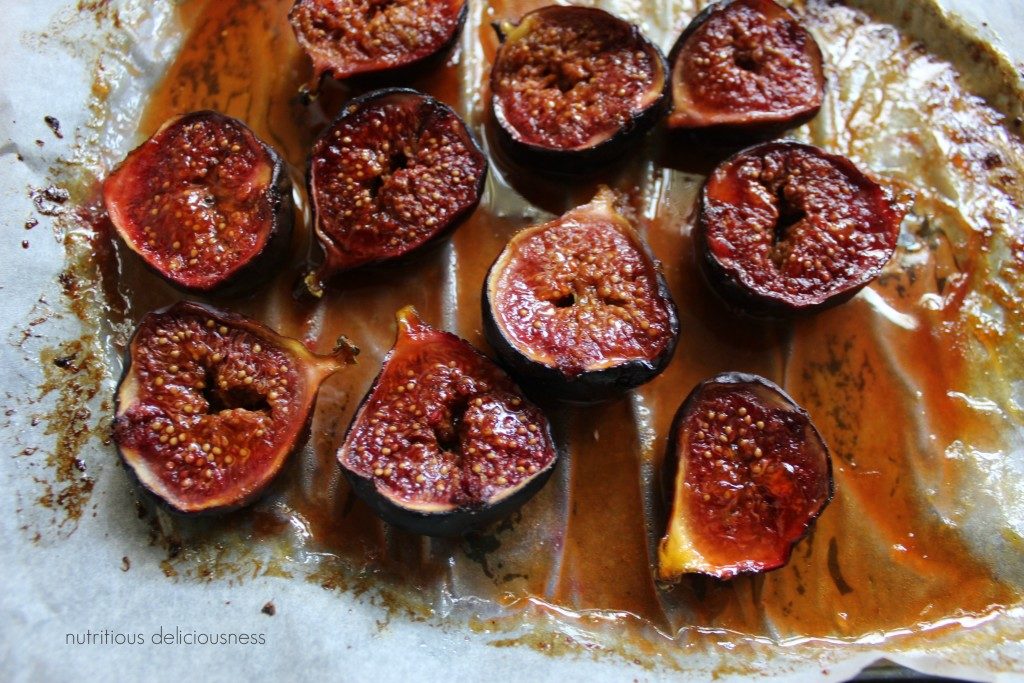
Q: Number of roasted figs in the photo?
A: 10